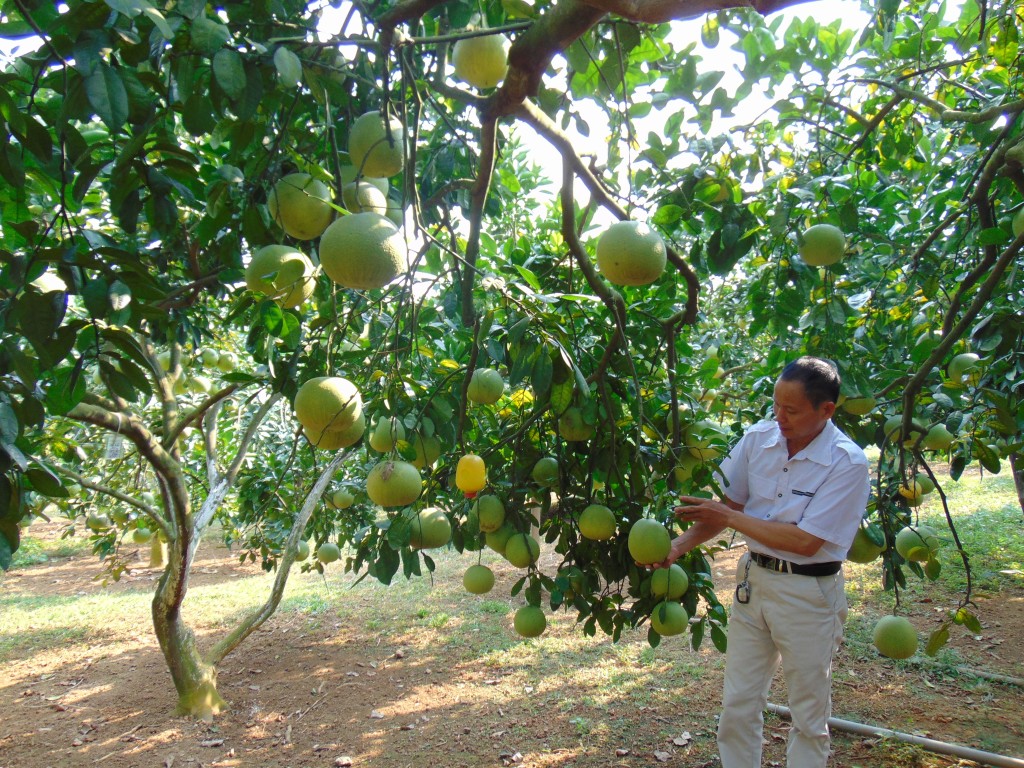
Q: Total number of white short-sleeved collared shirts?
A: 1